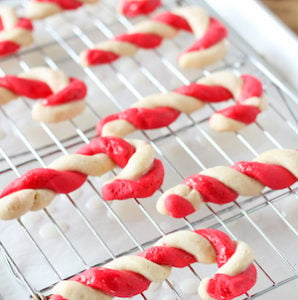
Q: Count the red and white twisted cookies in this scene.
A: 8